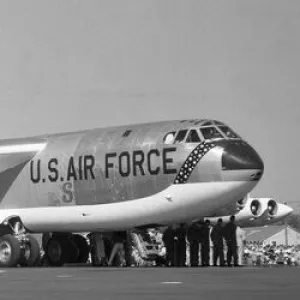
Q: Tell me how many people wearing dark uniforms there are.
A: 6